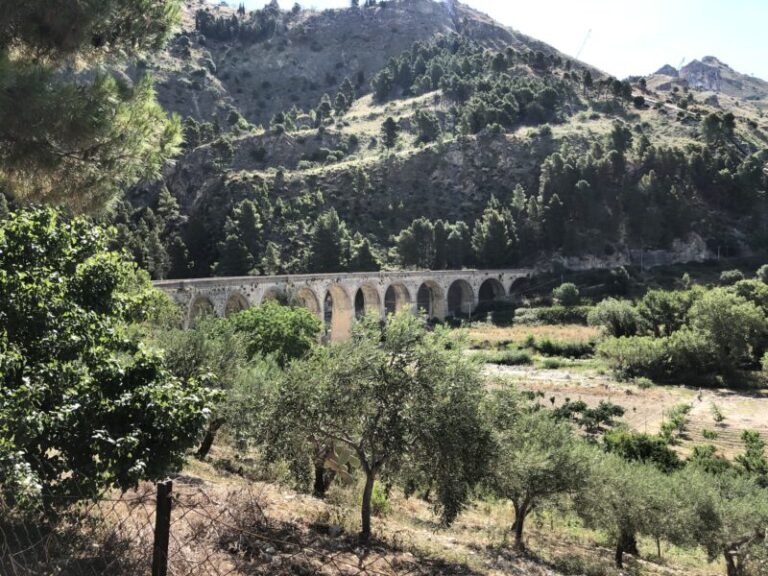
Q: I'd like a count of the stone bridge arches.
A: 11